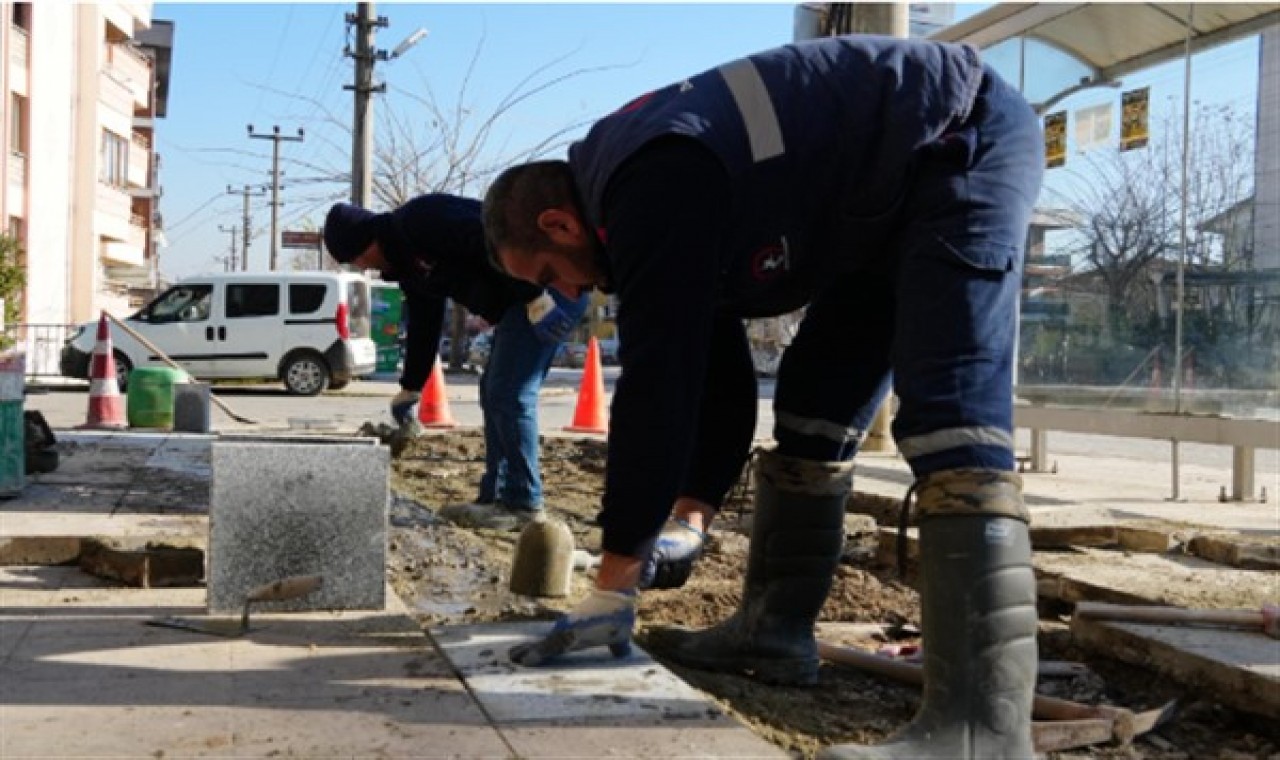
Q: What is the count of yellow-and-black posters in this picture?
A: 2